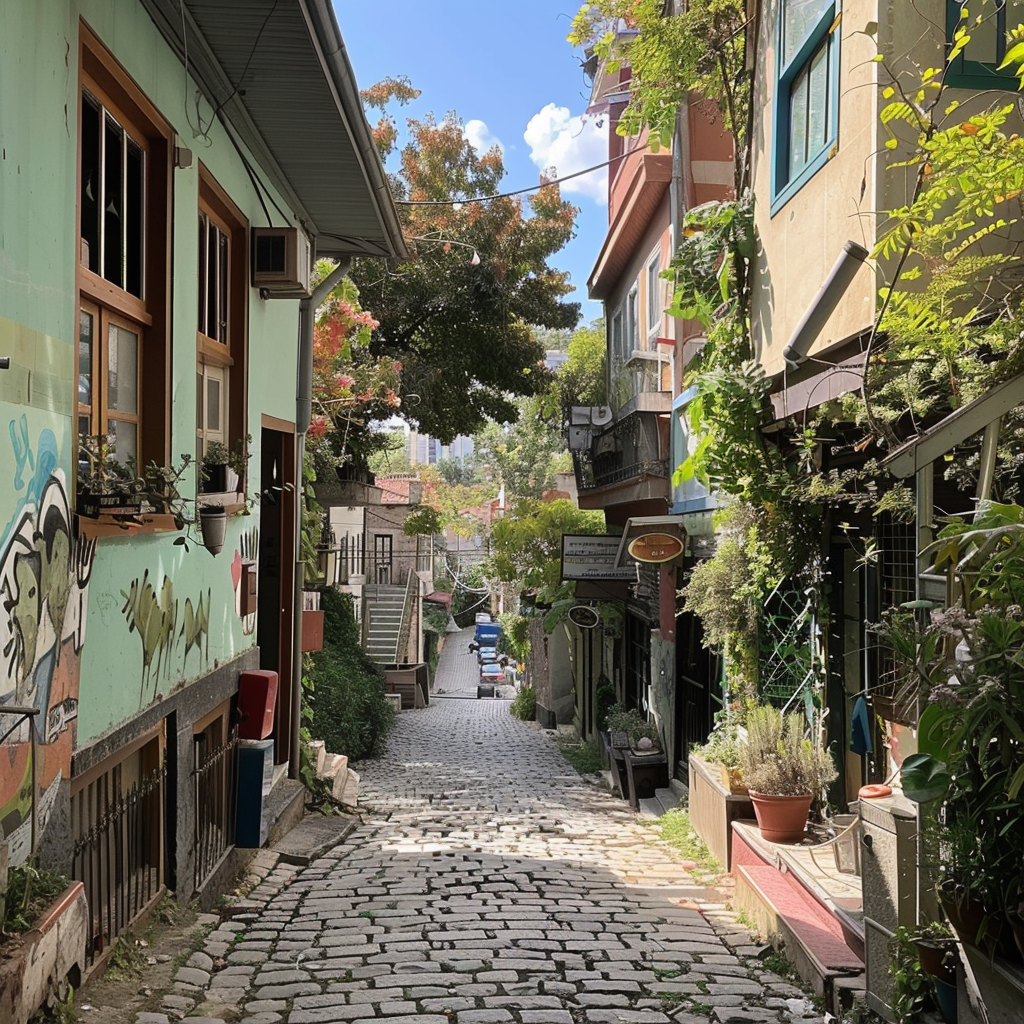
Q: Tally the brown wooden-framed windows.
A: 2